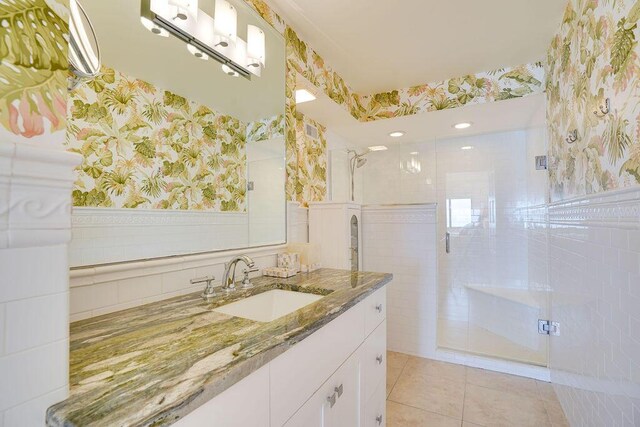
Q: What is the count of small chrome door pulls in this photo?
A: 5